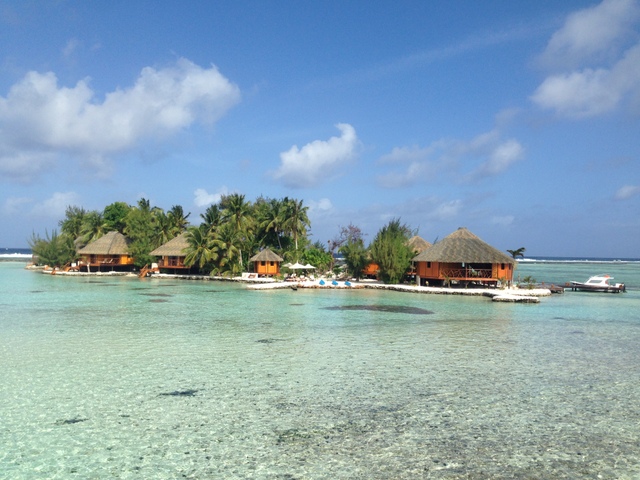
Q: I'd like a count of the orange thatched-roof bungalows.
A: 5